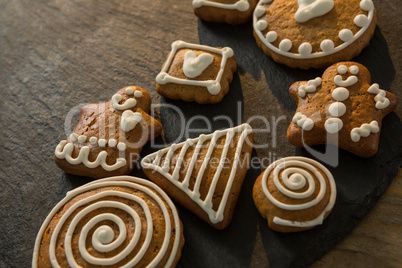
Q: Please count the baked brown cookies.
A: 8